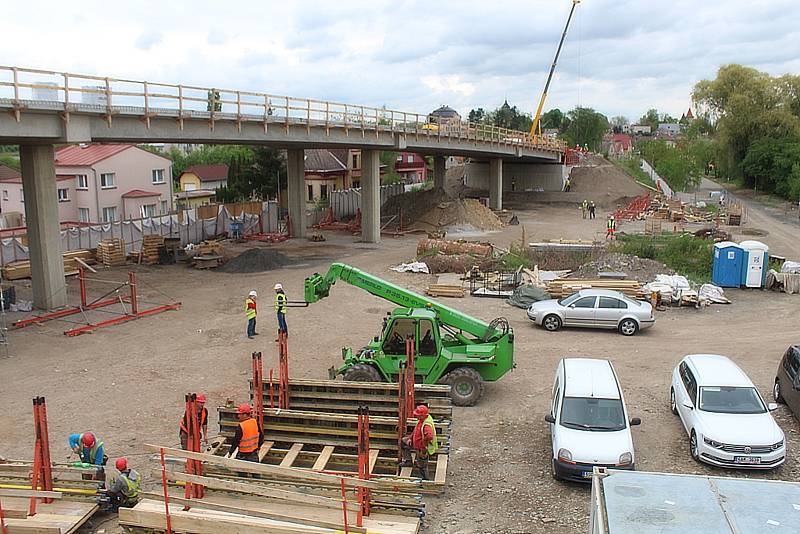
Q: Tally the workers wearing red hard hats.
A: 5